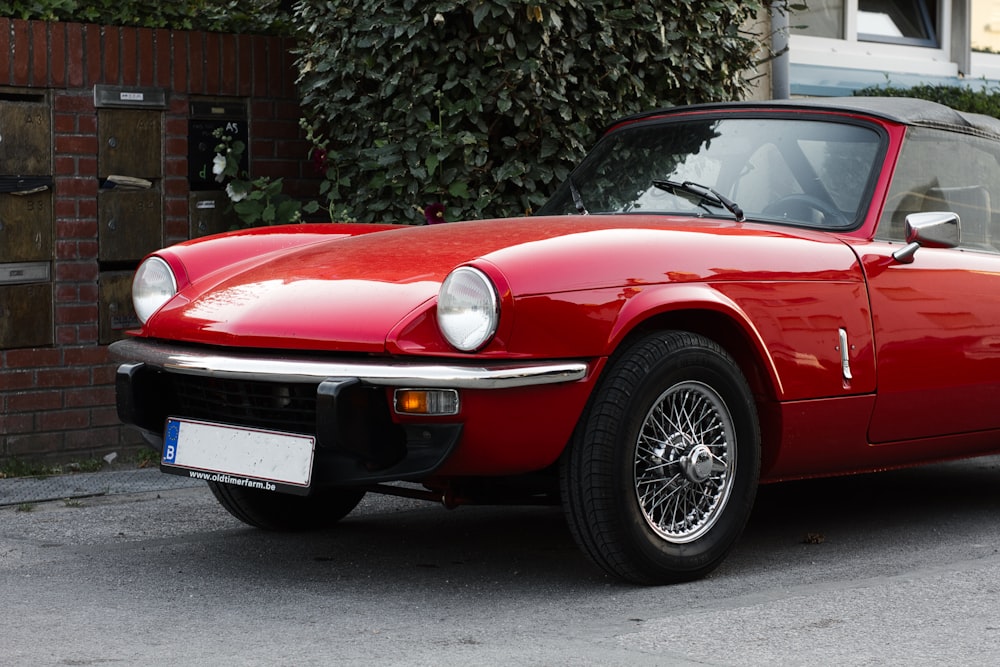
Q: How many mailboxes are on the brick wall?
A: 8